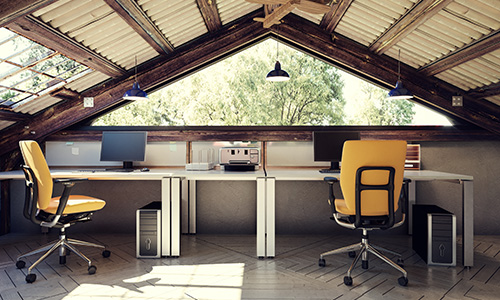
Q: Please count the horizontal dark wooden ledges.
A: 1